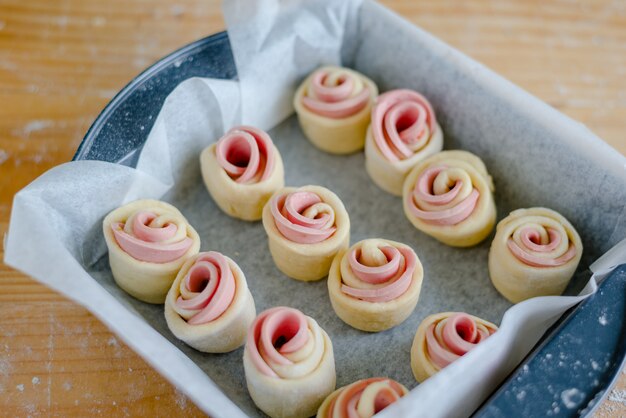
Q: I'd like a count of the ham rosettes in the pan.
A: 12